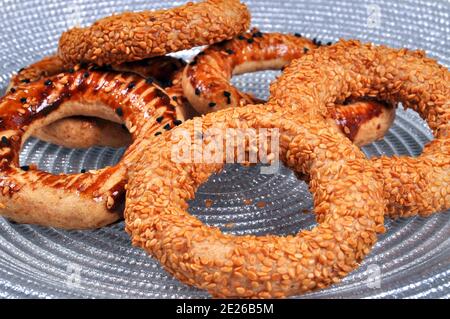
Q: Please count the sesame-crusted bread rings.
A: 3